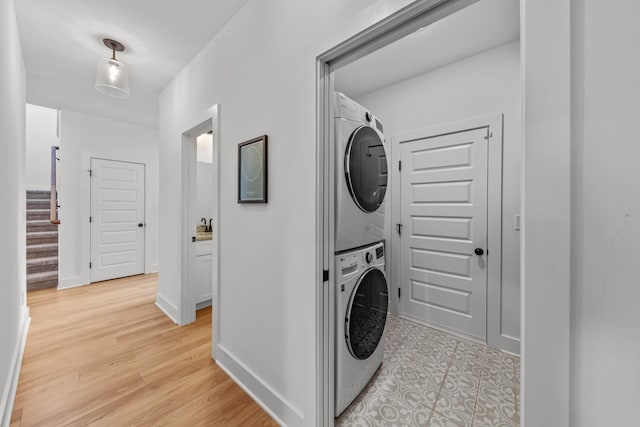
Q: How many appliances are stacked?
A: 2